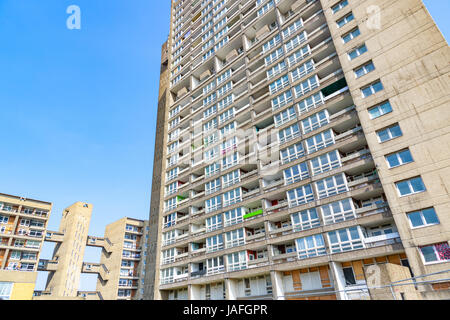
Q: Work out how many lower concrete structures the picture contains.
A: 3